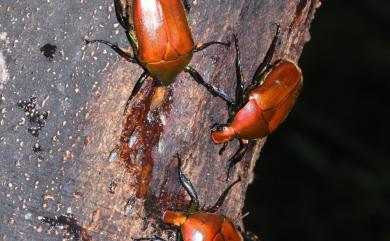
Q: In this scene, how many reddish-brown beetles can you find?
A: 3